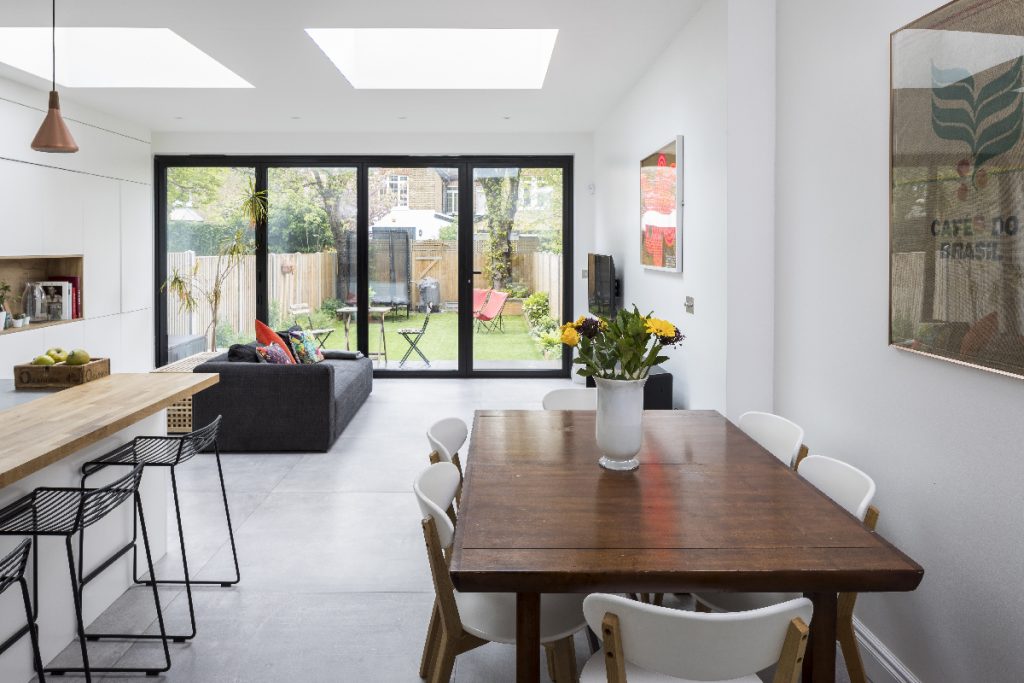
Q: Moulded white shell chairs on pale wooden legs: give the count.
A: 6